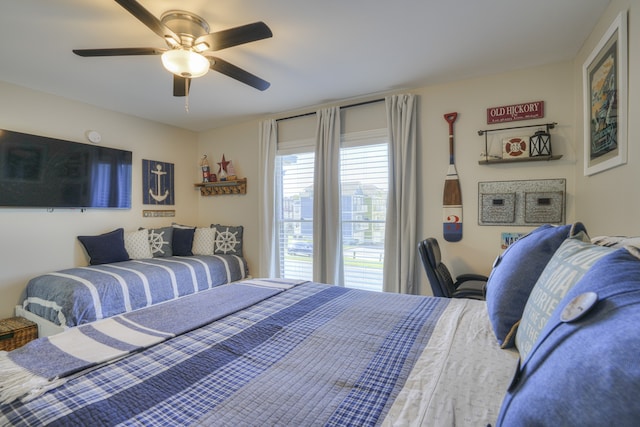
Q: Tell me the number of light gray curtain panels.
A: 3